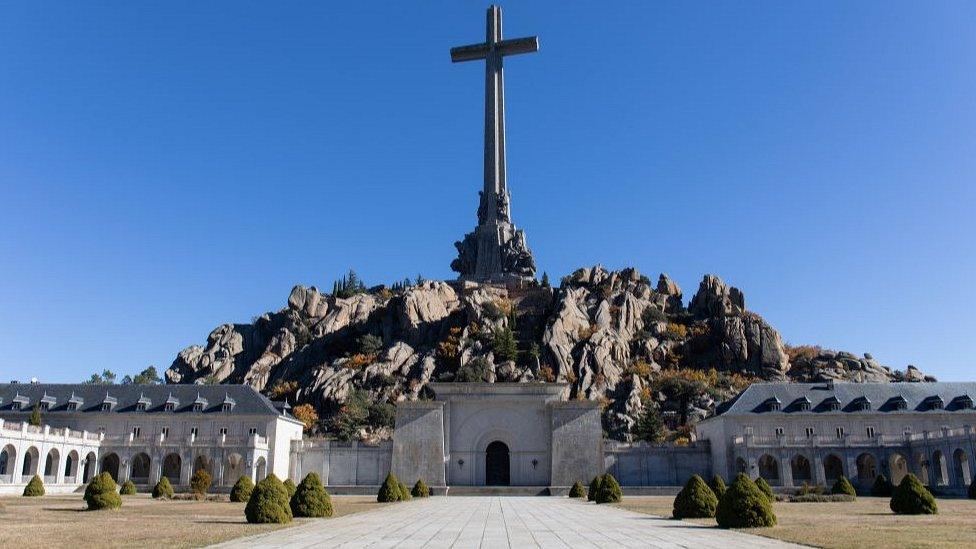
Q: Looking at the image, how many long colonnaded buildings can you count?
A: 2